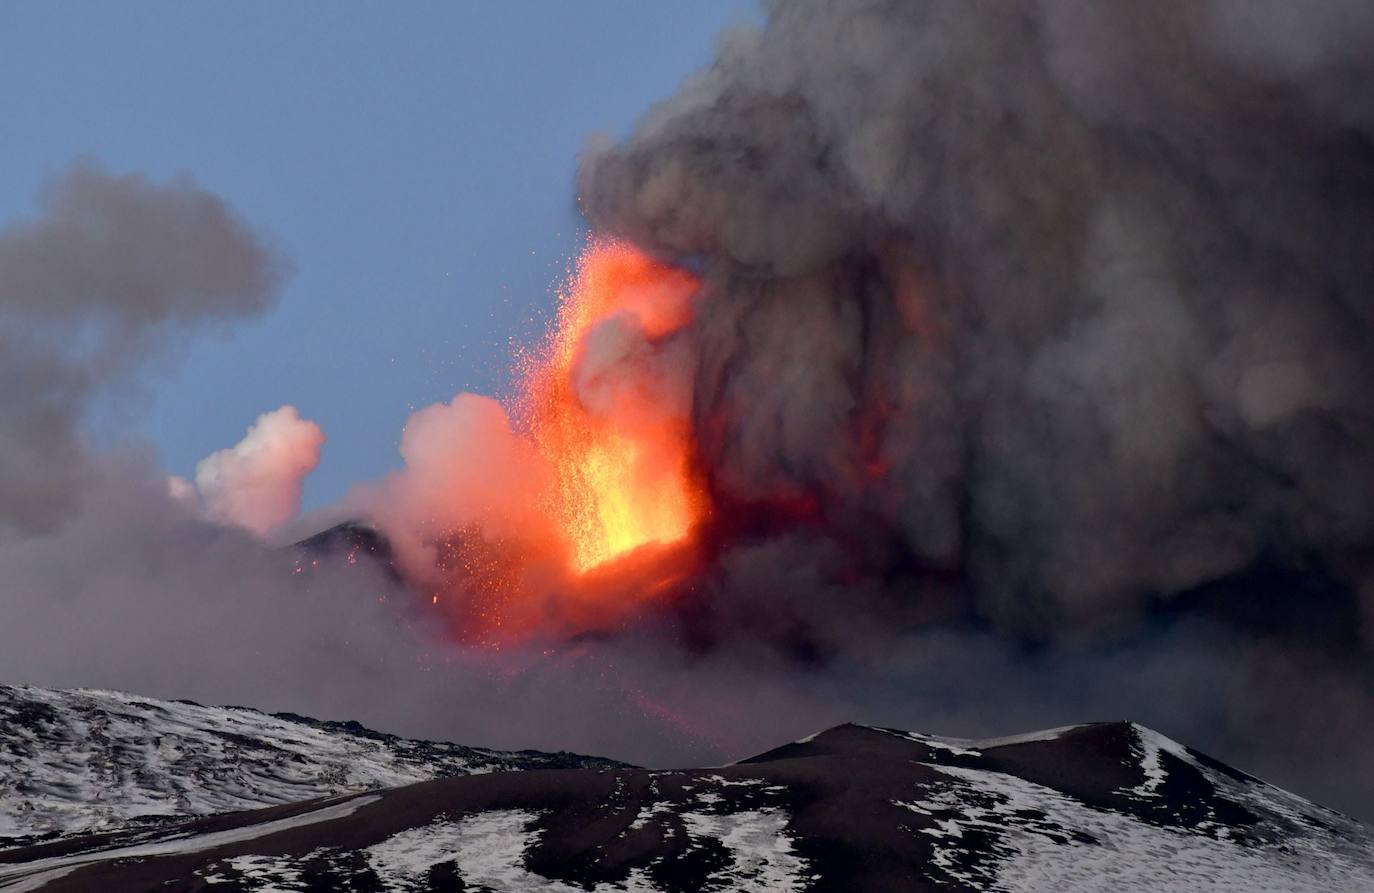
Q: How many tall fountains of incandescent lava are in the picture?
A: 1